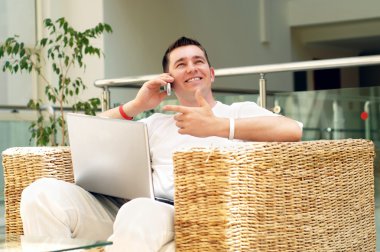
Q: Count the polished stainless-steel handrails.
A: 1